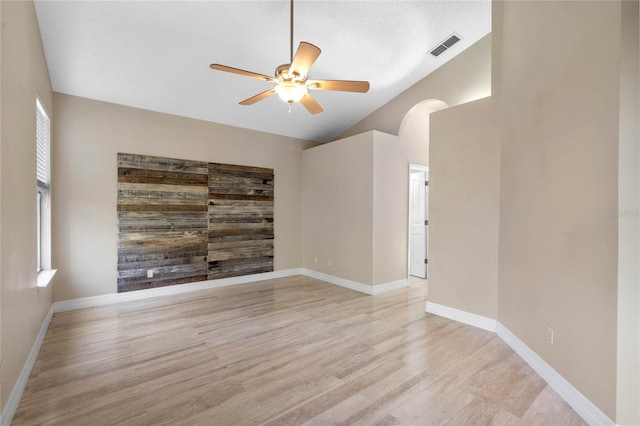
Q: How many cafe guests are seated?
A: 0